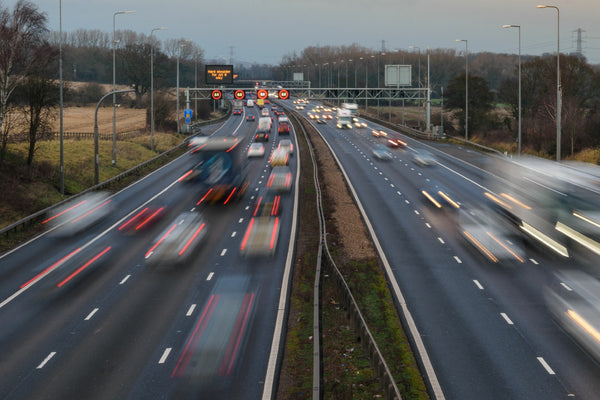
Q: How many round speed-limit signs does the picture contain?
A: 4